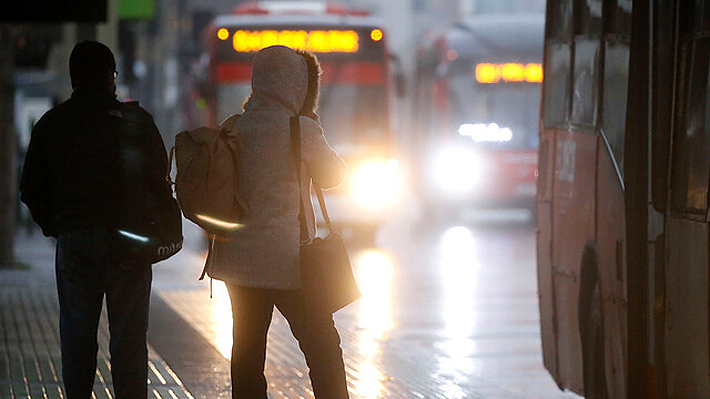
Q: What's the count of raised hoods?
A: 1